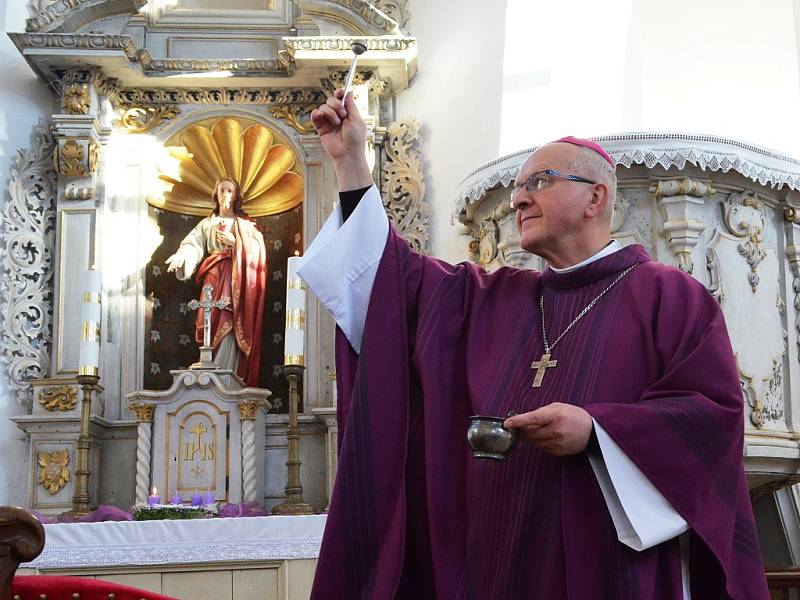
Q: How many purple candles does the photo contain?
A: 4